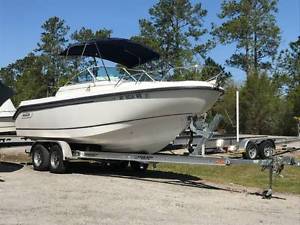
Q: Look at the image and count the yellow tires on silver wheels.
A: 0